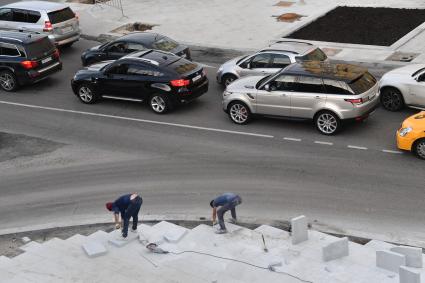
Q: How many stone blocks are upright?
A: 5